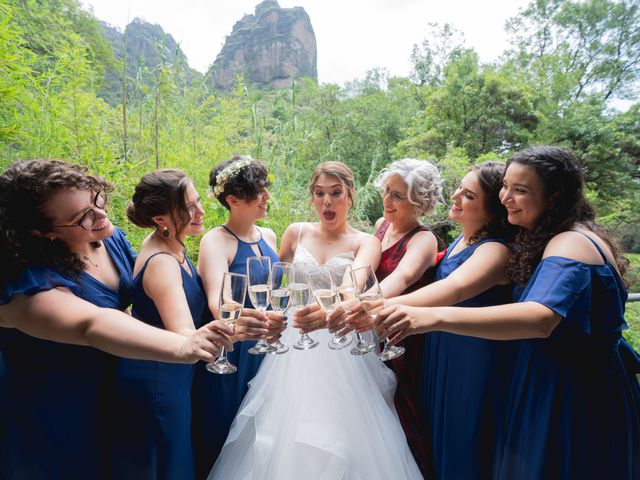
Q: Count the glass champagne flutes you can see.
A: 7